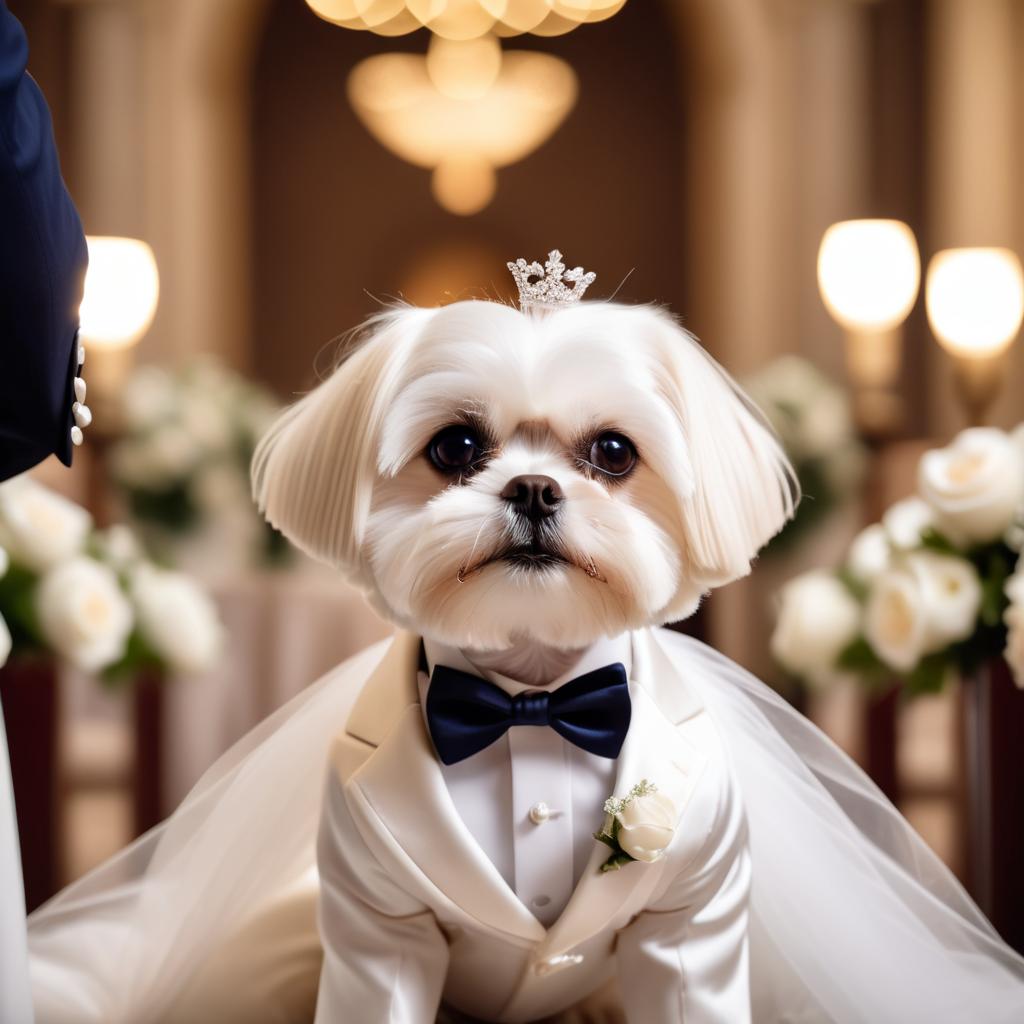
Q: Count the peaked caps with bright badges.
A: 0